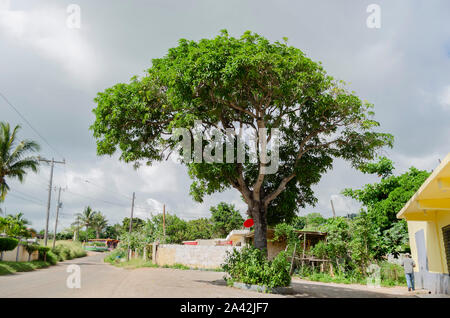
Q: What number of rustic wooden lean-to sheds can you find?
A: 1